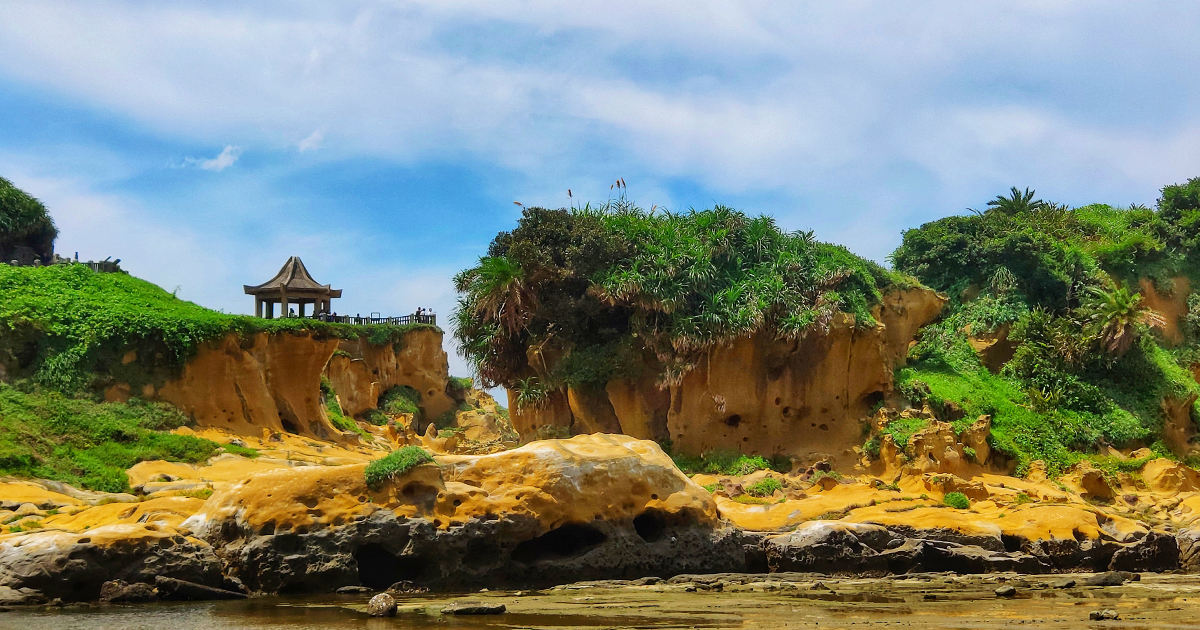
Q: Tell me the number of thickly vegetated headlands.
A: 3